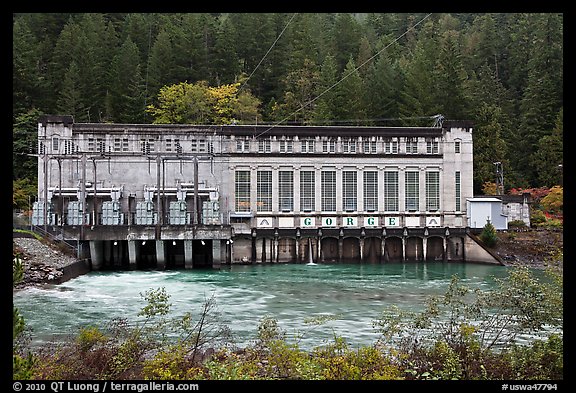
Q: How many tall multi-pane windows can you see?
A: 10